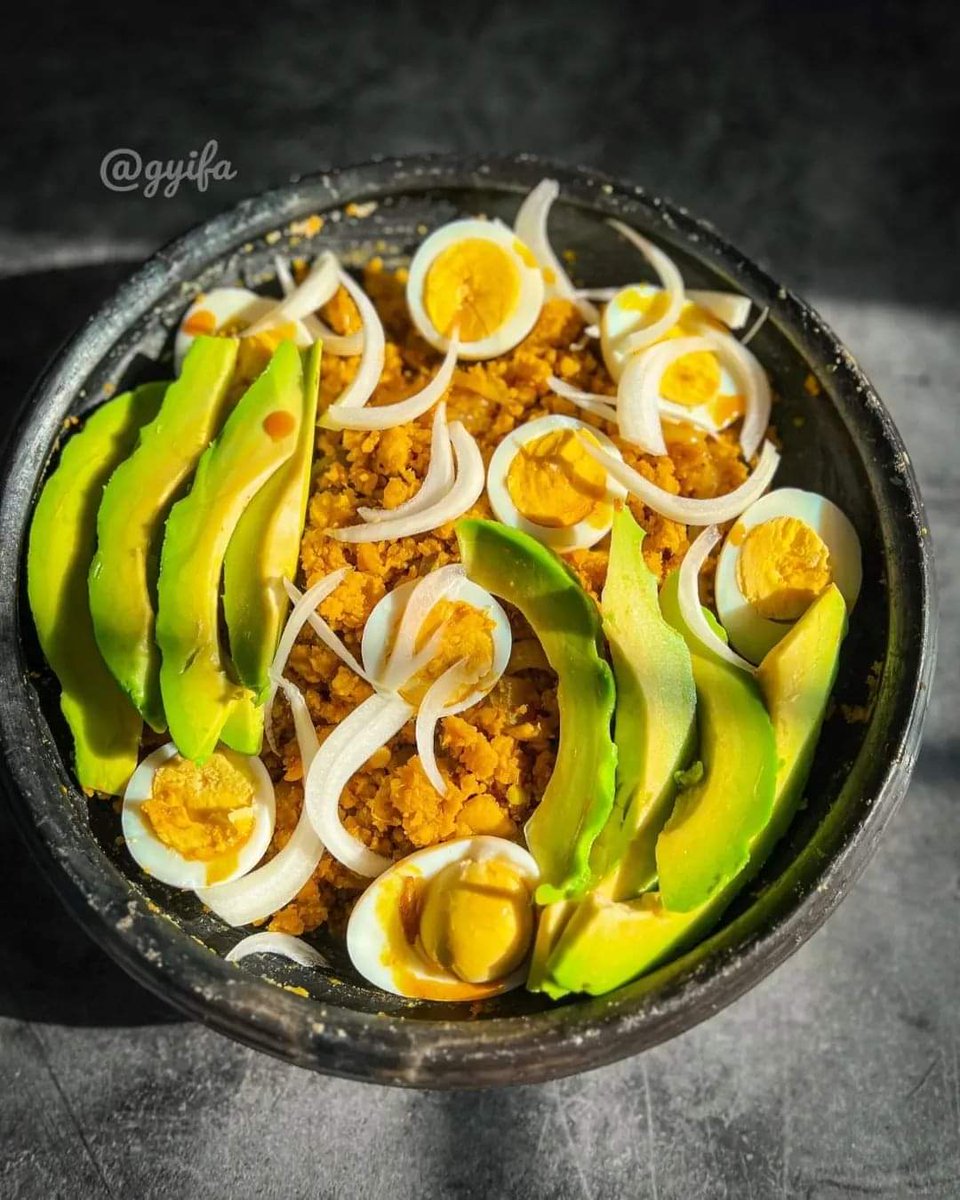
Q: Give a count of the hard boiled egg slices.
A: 8